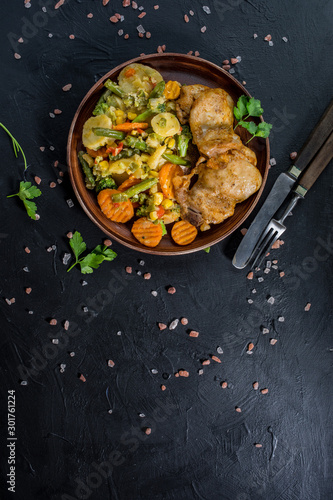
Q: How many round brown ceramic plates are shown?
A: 1